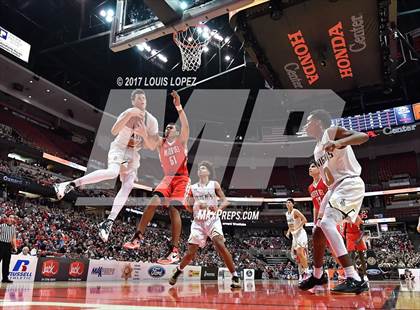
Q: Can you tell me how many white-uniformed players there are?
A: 4